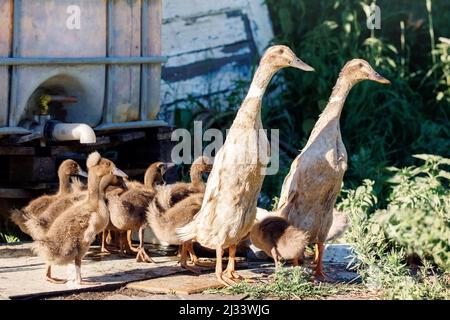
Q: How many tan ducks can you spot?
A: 2